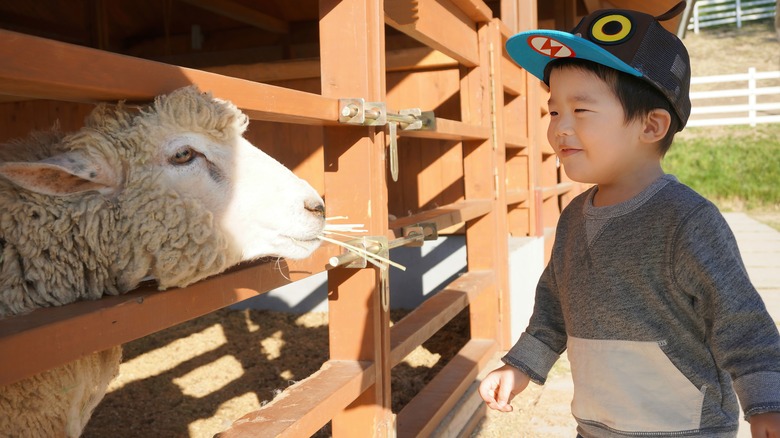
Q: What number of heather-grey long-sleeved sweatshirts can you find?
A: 1